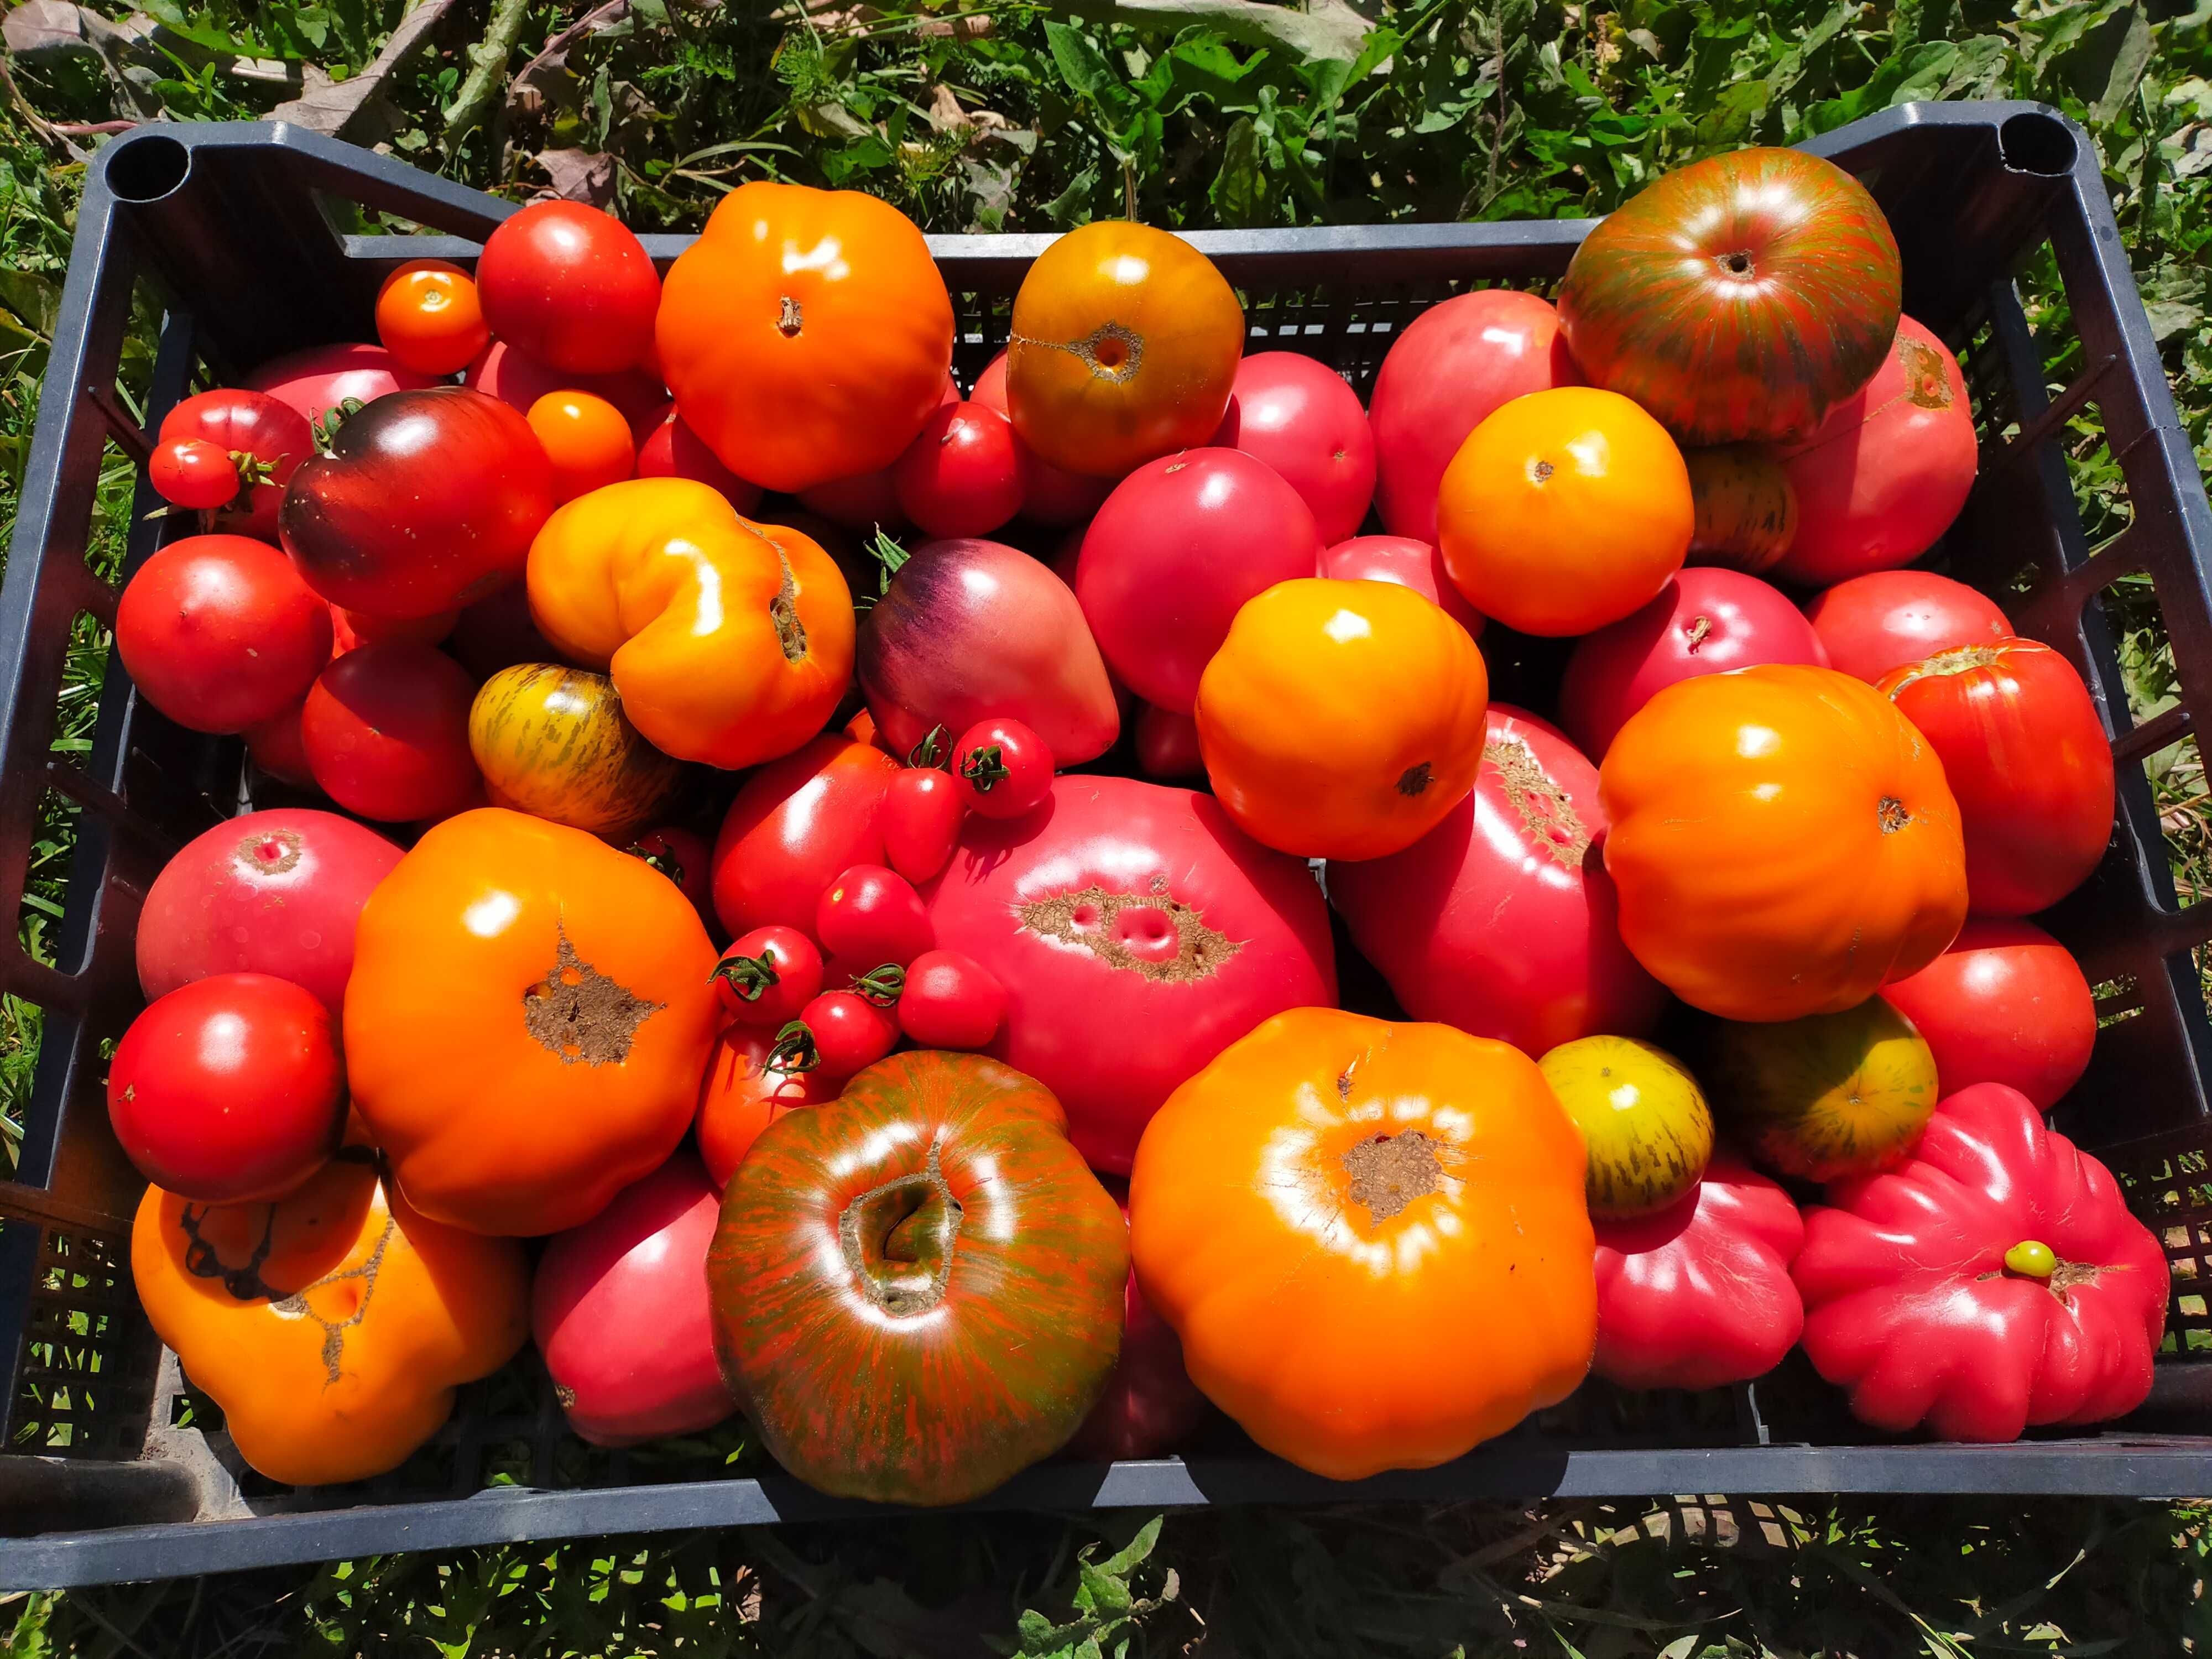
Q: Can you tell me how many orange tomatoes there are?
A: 11